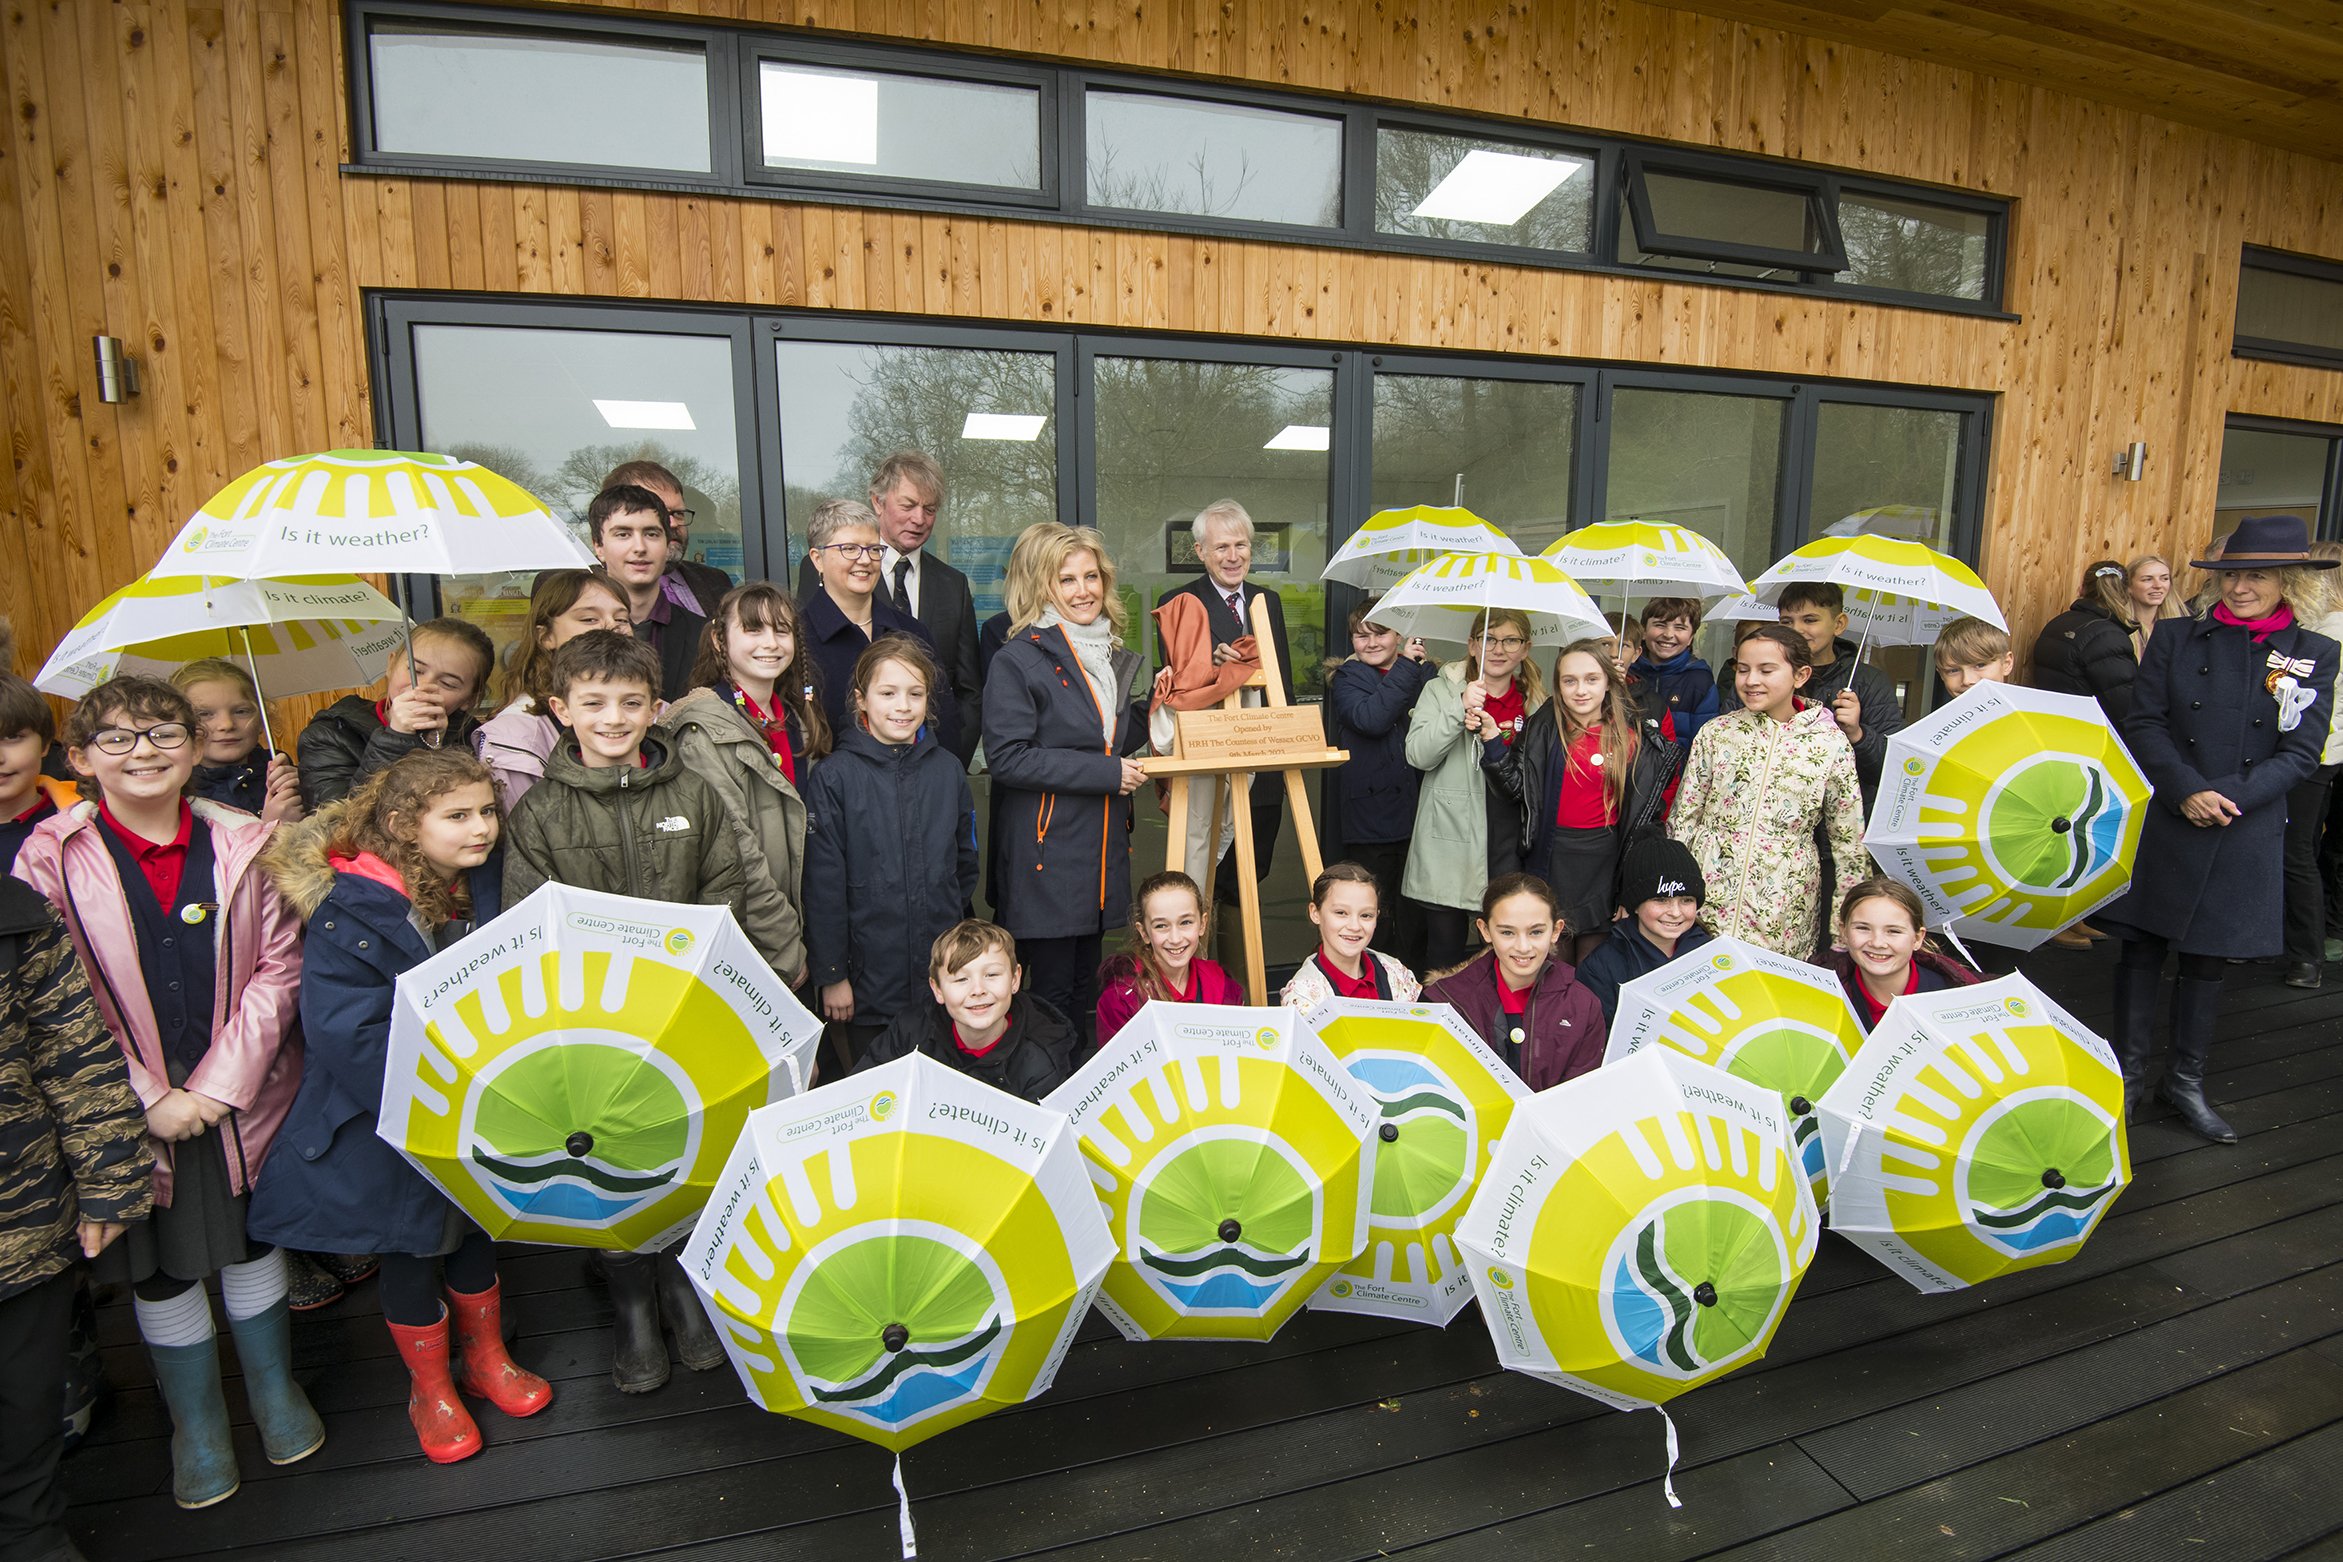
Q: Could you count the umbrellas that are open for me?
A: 15